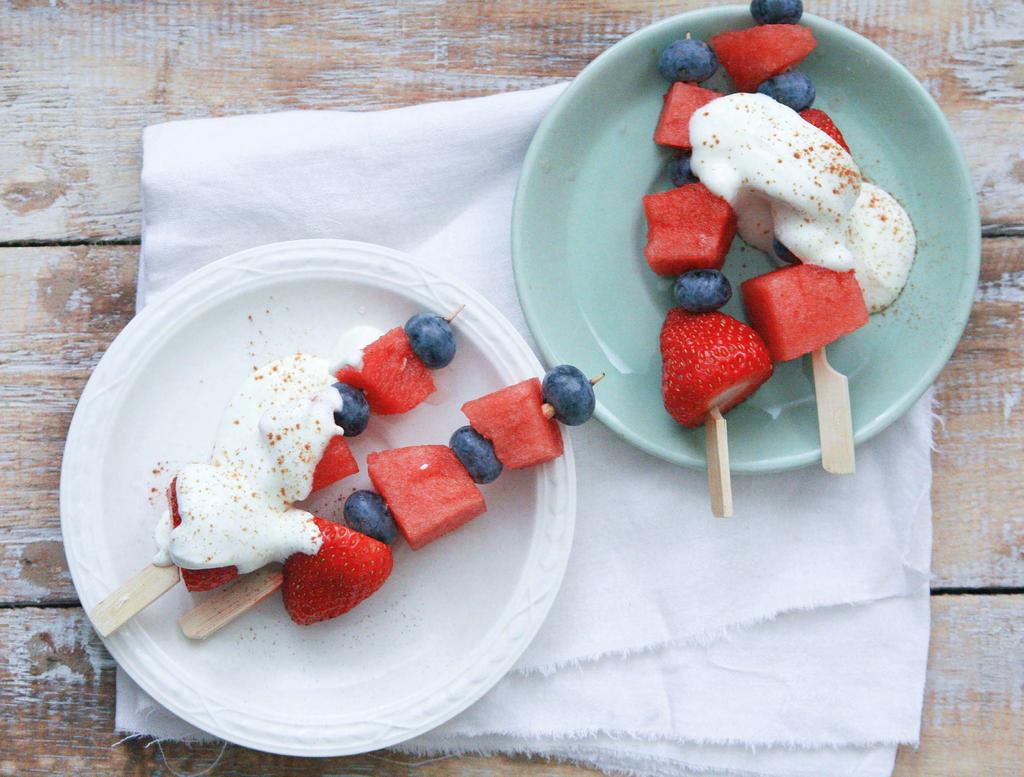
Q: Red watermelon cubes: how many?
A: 8